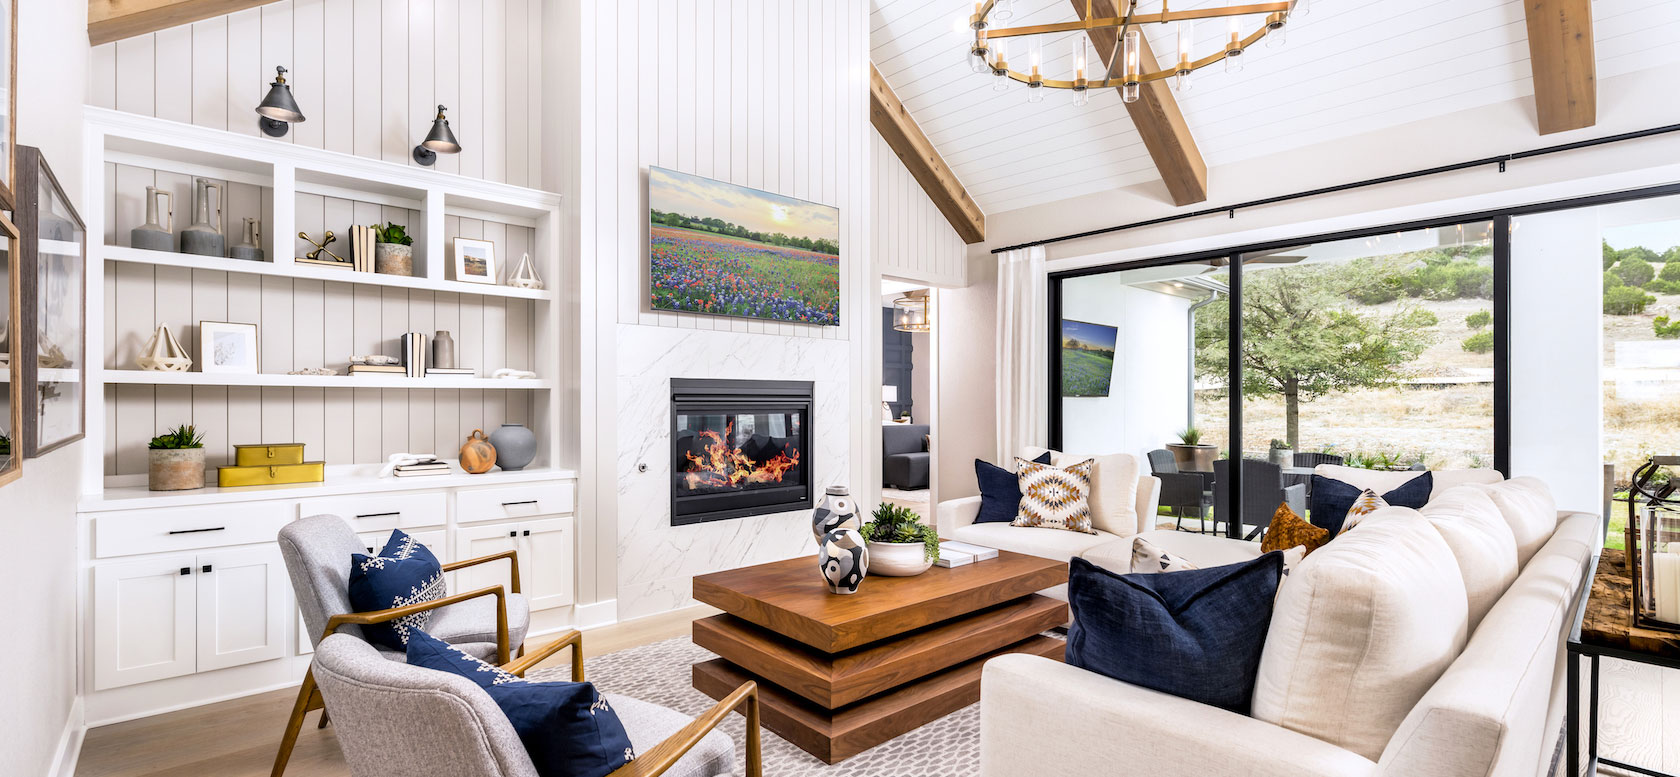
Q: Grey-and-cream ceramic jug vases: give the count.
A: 3